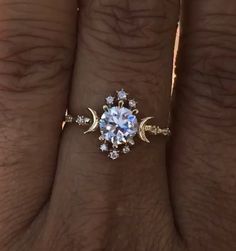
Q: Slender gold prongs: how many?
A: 6